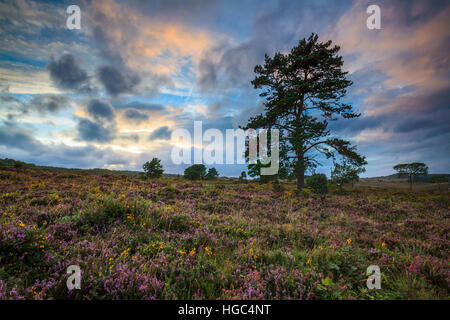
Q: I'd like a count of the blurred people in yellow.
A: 0